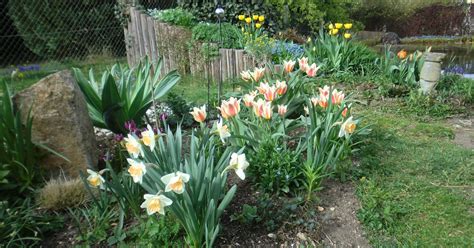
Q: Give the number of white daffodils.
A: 9